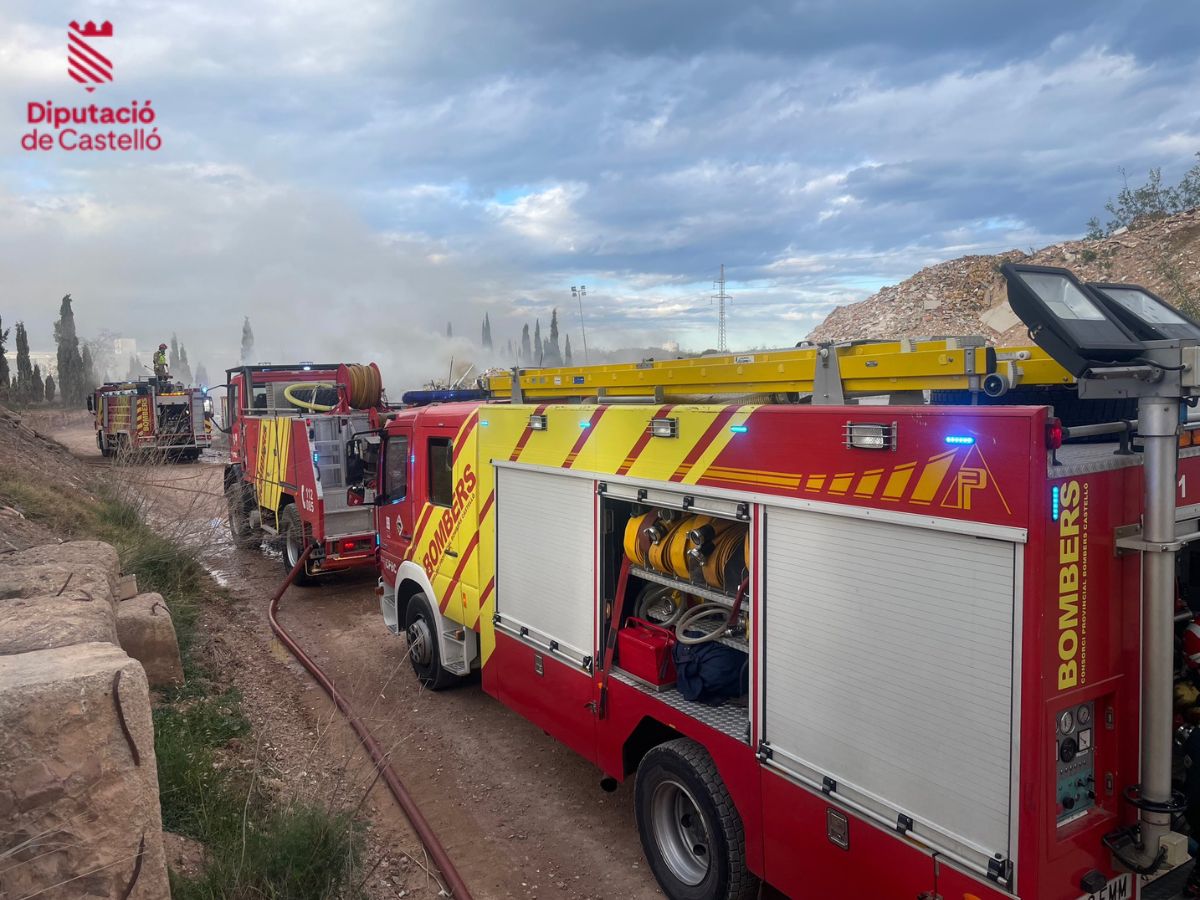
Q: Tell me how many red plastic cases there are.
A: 1